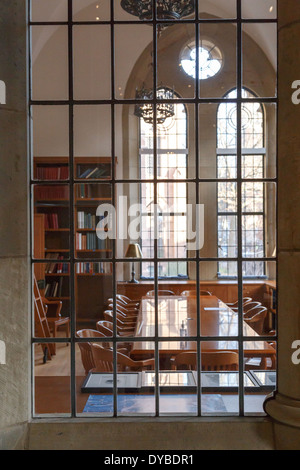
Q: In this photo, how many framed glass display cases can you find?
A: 4